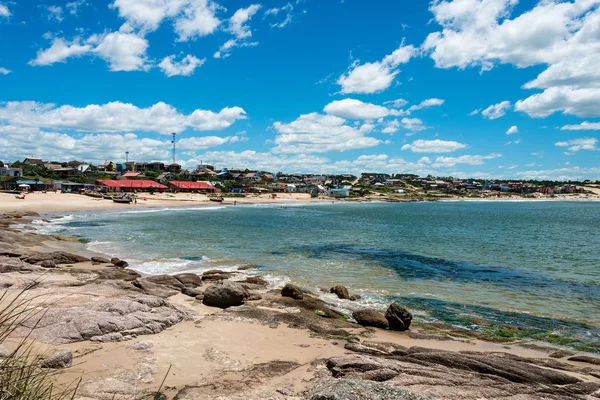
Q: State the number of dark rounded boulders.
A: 5